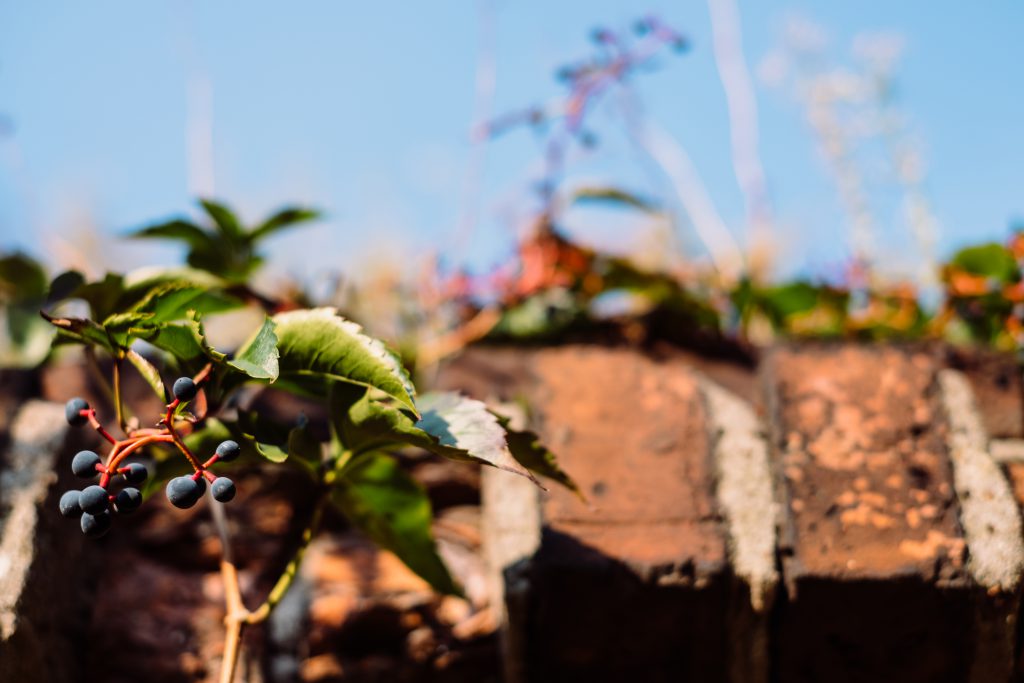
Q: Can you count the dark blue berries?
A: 12